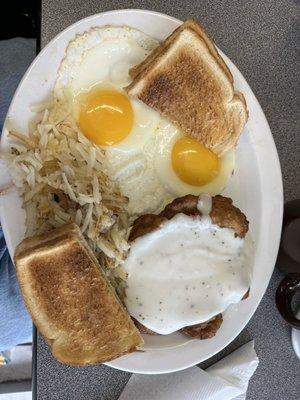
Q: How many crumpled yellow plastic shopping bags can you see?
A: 0